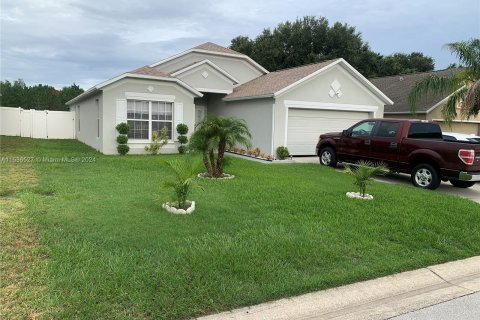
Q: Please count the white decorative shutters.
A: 2